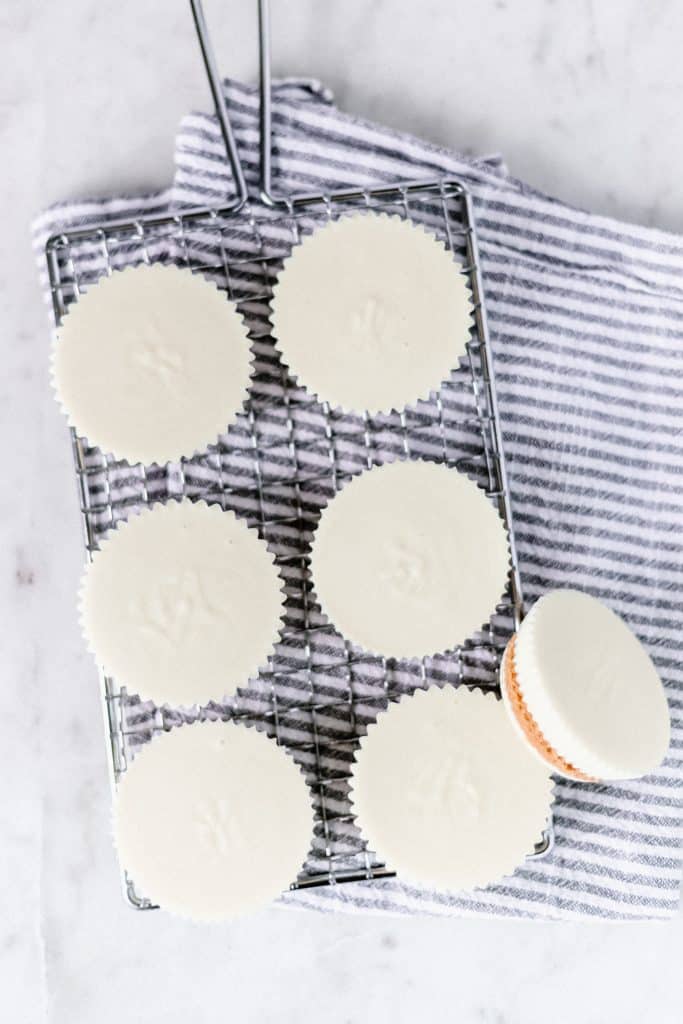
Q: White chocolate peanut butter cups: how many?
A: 7